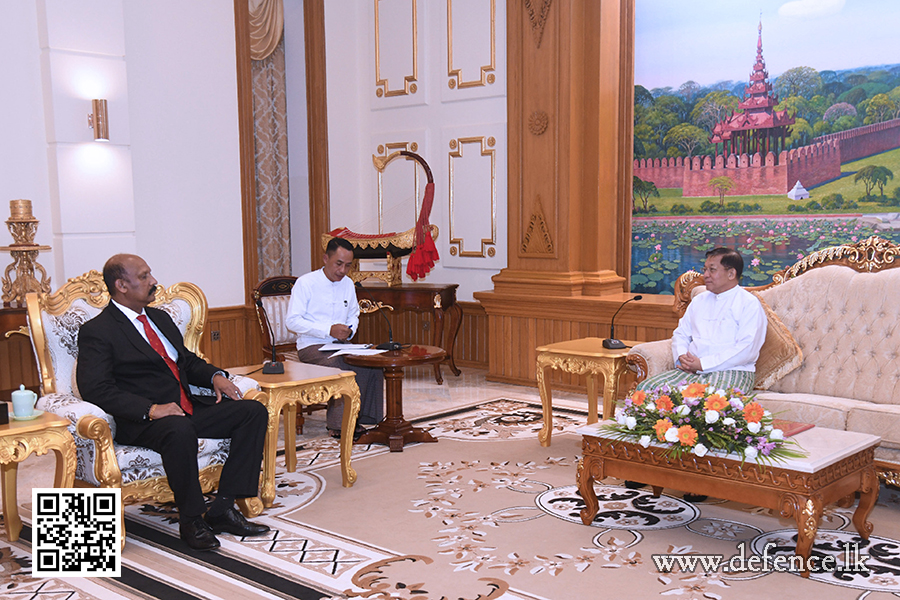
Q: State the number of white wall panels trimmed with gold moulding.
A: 4